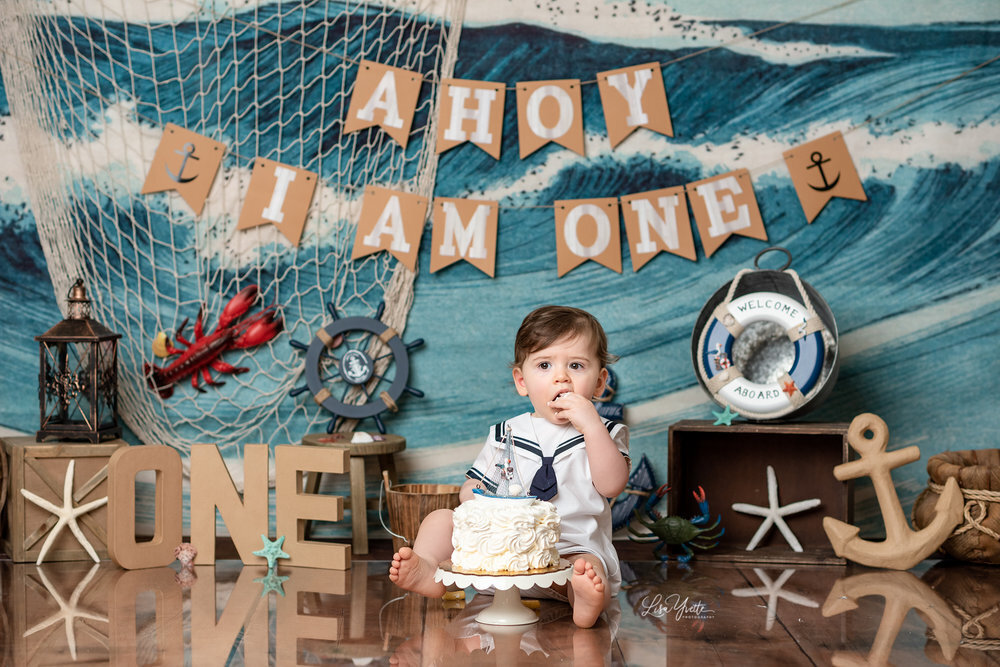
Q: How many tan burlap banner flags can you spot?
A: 12